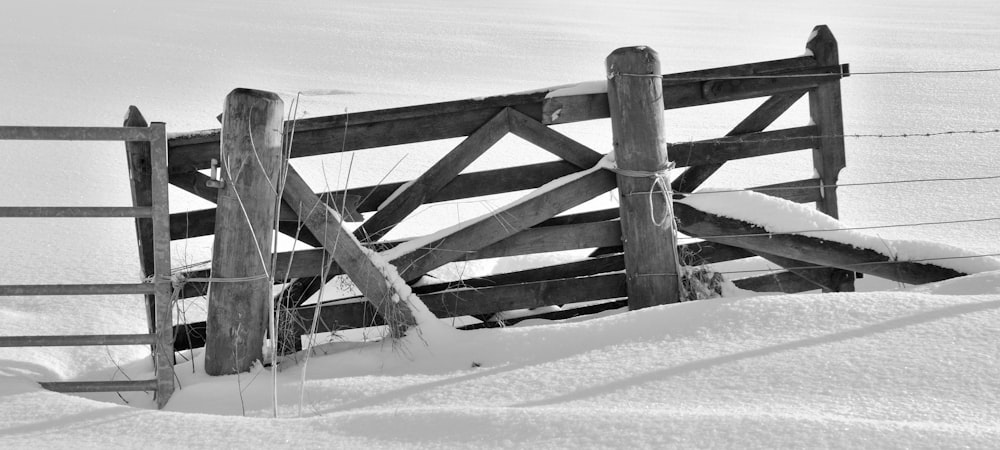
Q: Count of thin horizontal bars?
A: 5